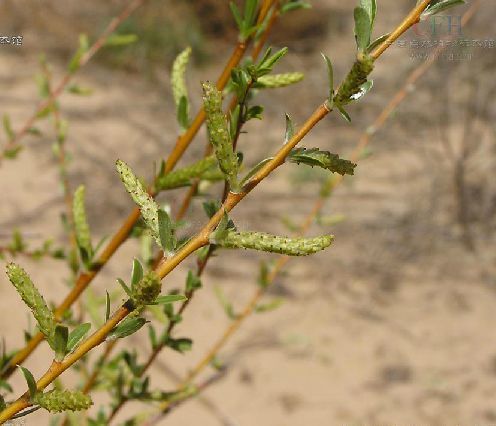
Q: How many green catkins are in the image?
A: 12